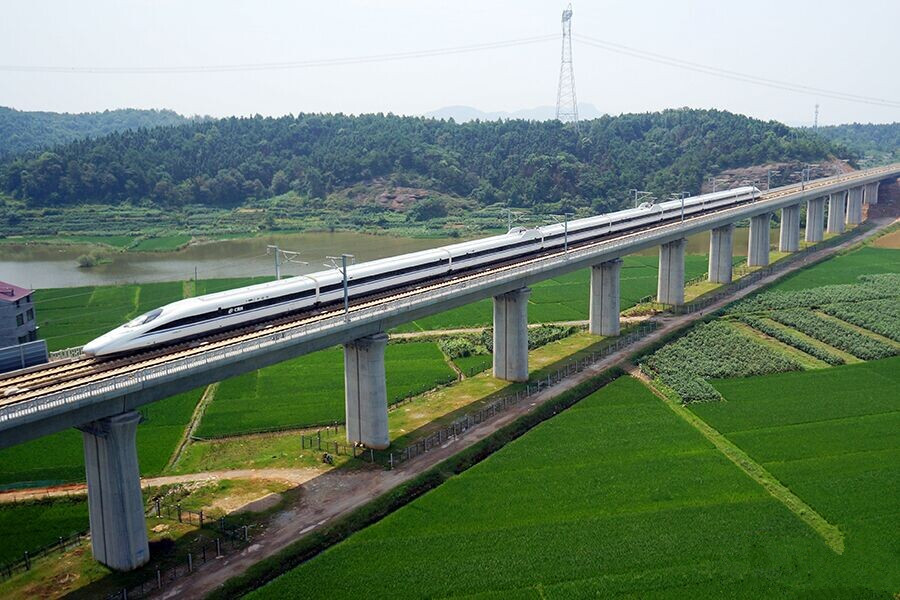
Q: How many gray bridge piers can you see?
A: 12